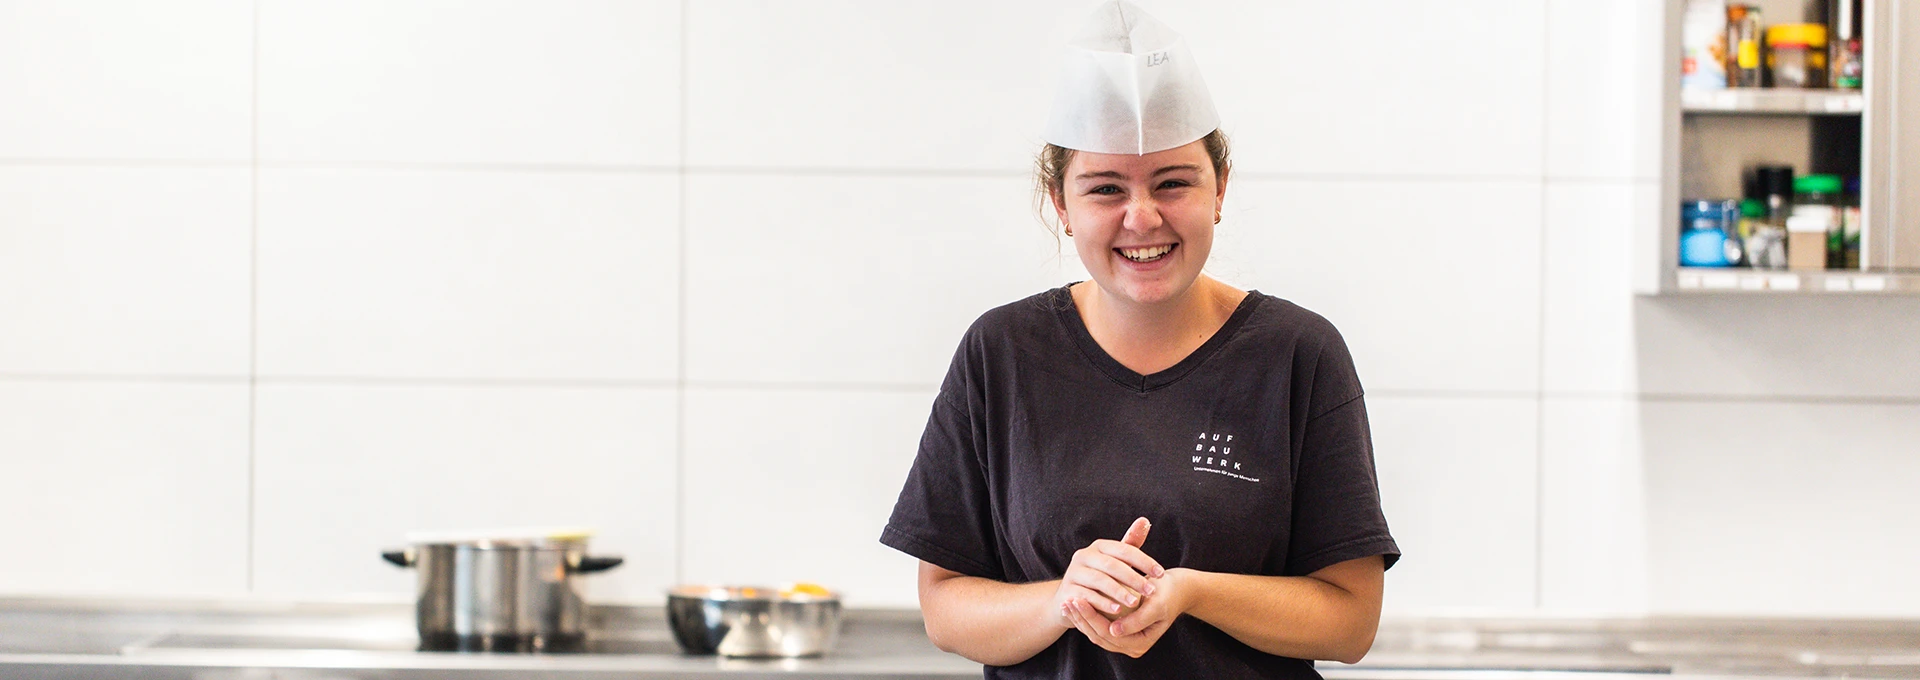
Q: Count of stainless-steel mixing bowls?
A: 1